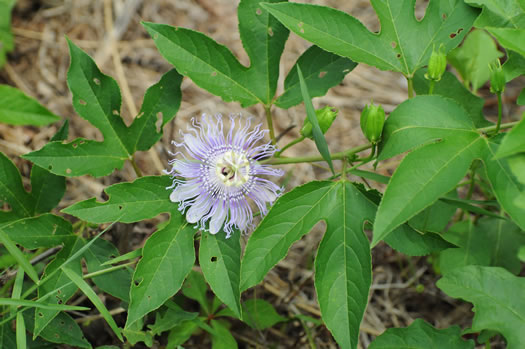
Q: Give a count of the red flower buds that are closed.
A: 0